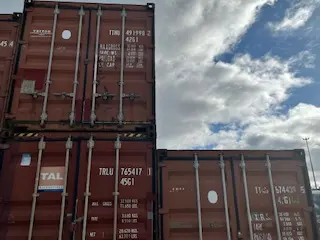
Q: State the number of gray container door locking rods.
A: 12